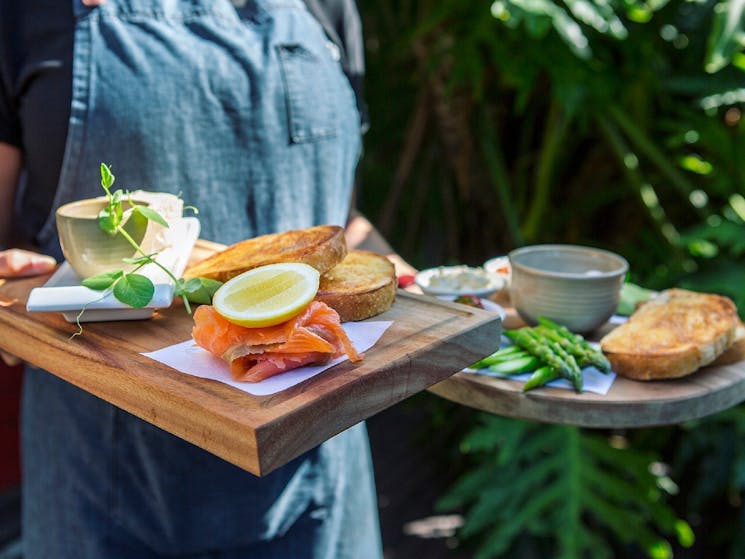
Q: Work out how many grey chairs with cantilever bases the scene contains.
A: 0